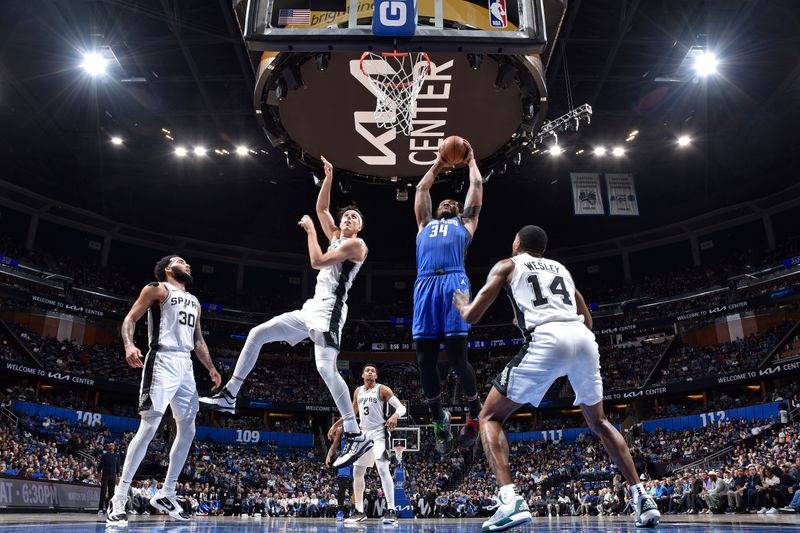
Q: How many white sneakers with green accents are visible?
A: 2